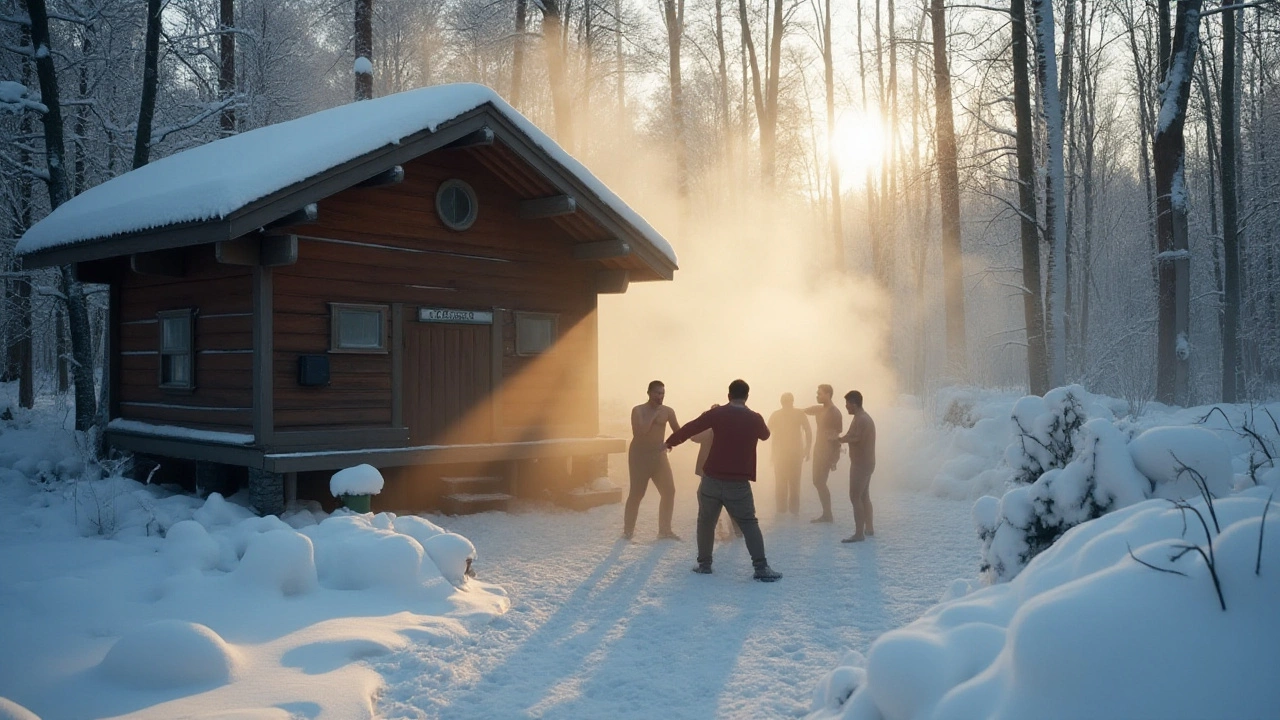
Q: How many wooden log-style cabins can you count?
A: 1